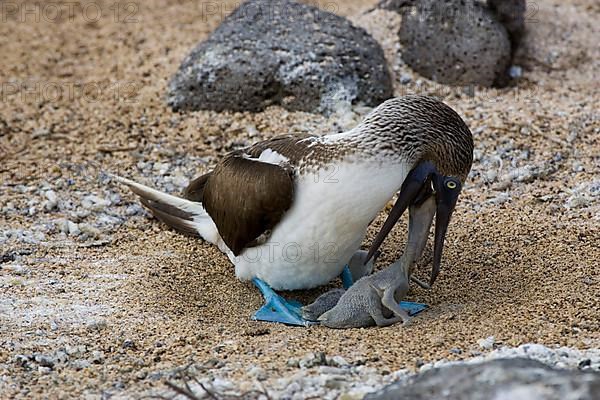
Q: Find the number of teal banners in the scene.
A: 0